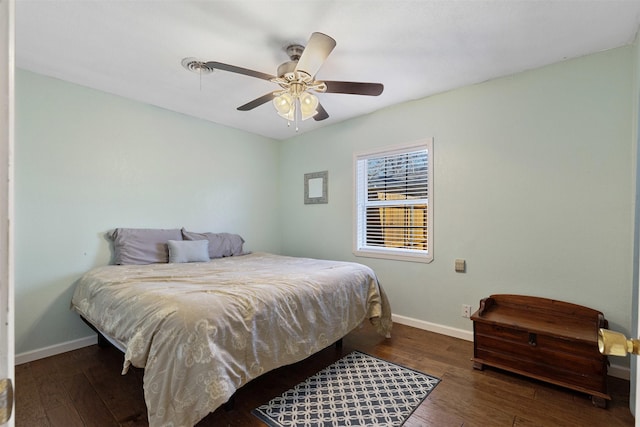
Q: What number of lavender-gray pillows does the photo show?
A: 2